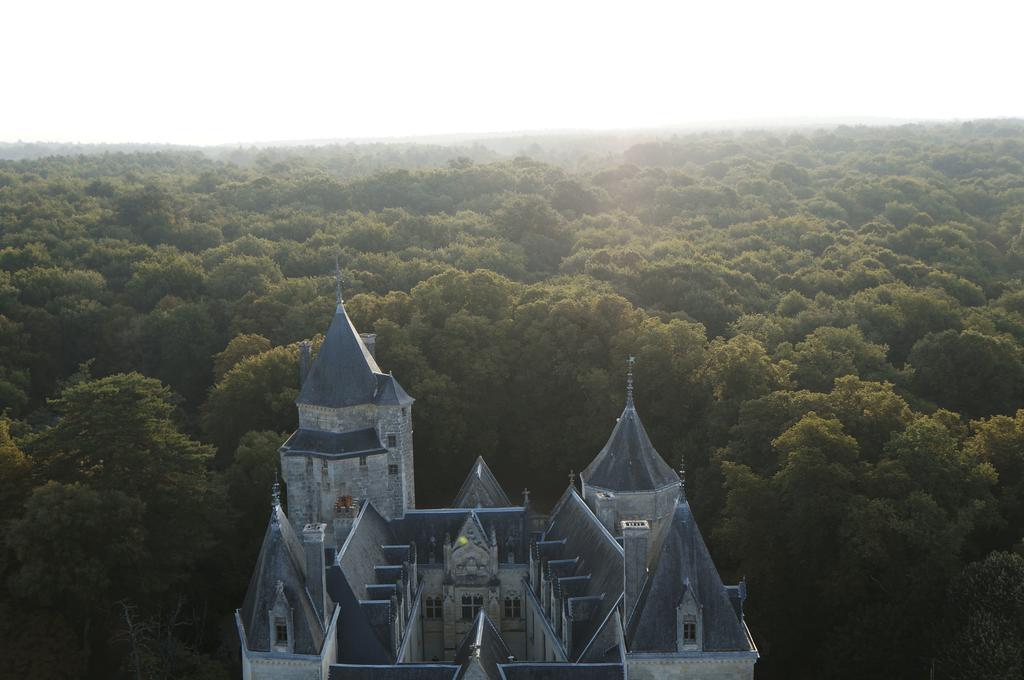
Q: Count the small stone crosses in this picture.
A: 2